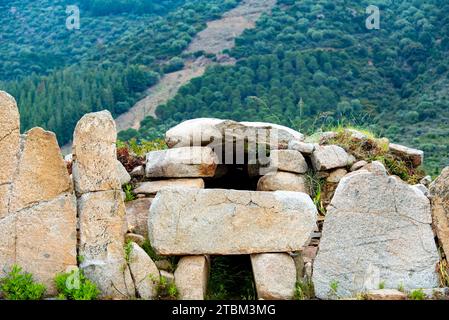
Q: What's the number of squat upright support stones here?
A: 2